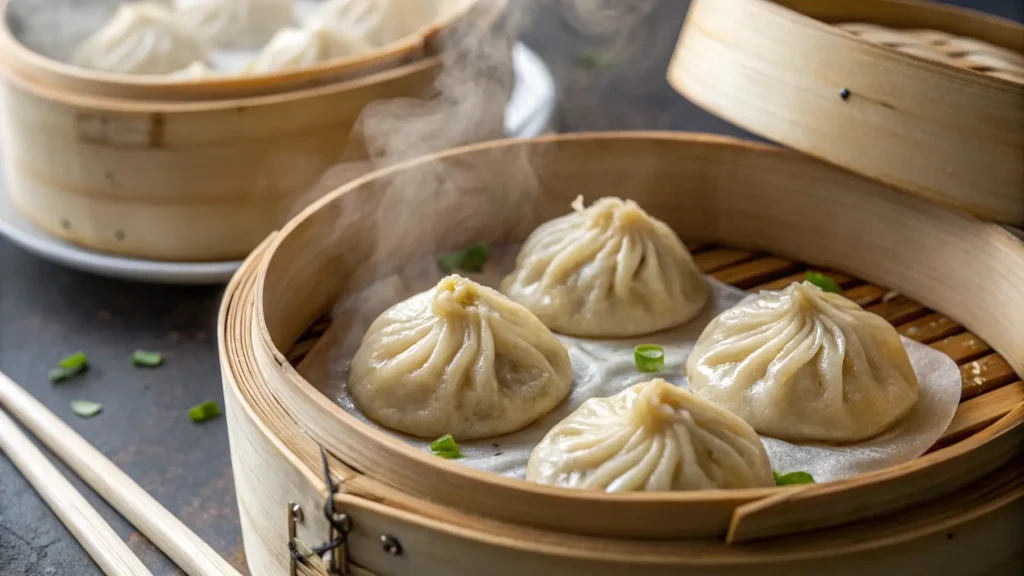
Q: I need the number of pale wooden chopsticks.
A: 2